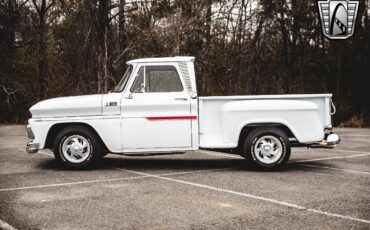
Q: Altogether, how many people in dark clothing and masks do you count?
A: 0